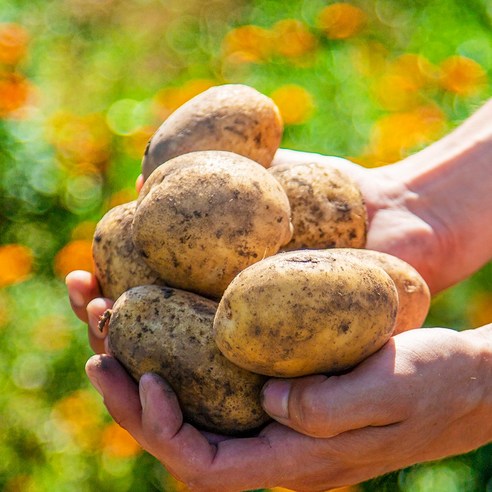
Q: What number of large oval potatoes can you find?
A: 7